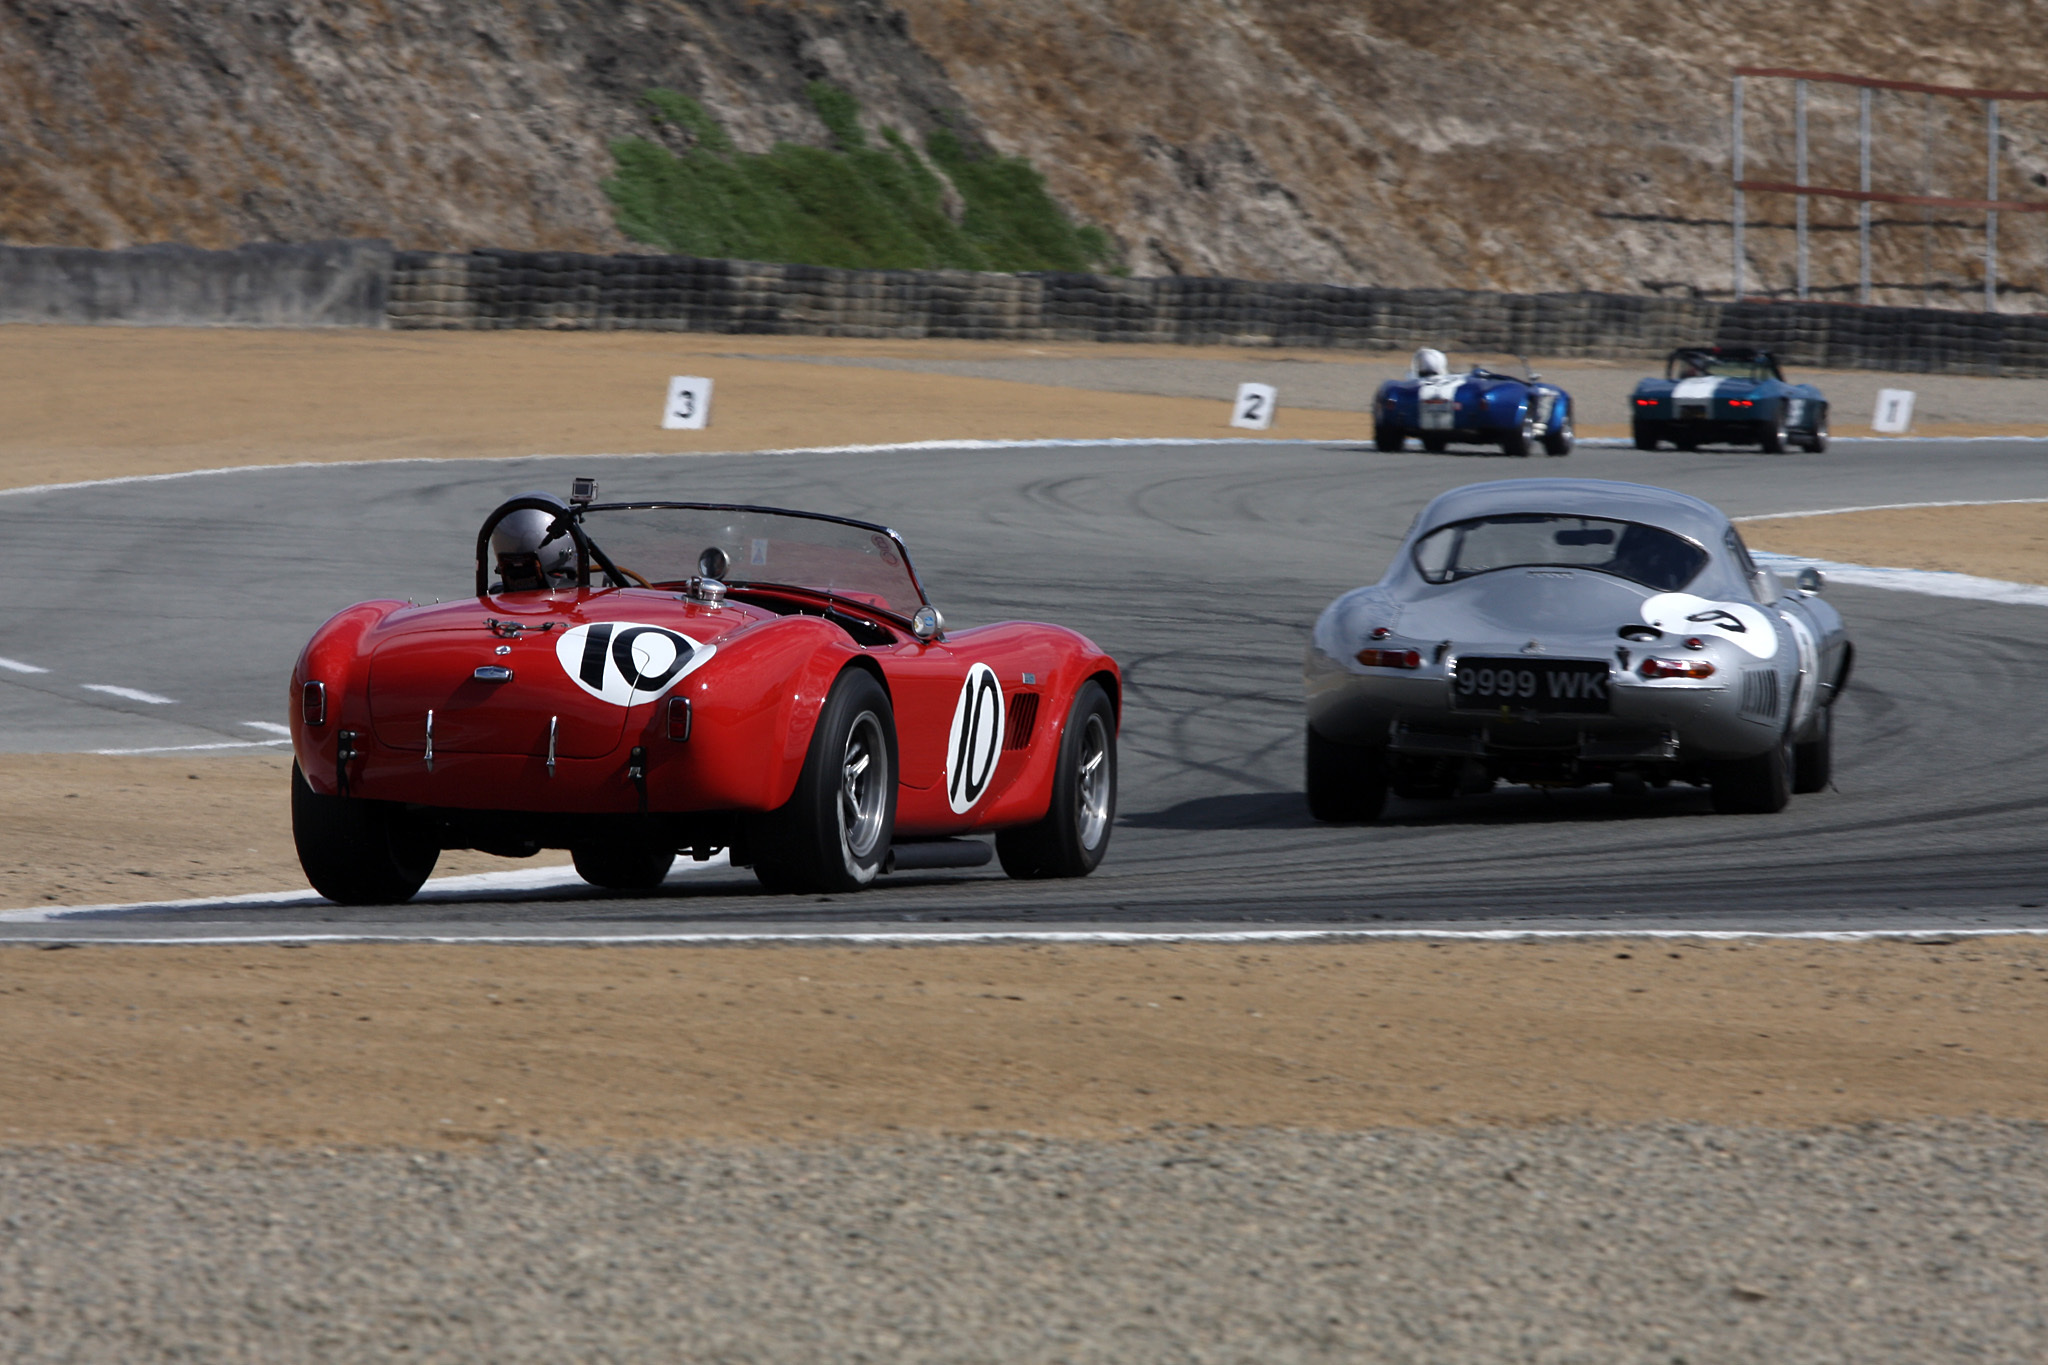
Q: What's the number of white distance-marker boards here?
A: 3